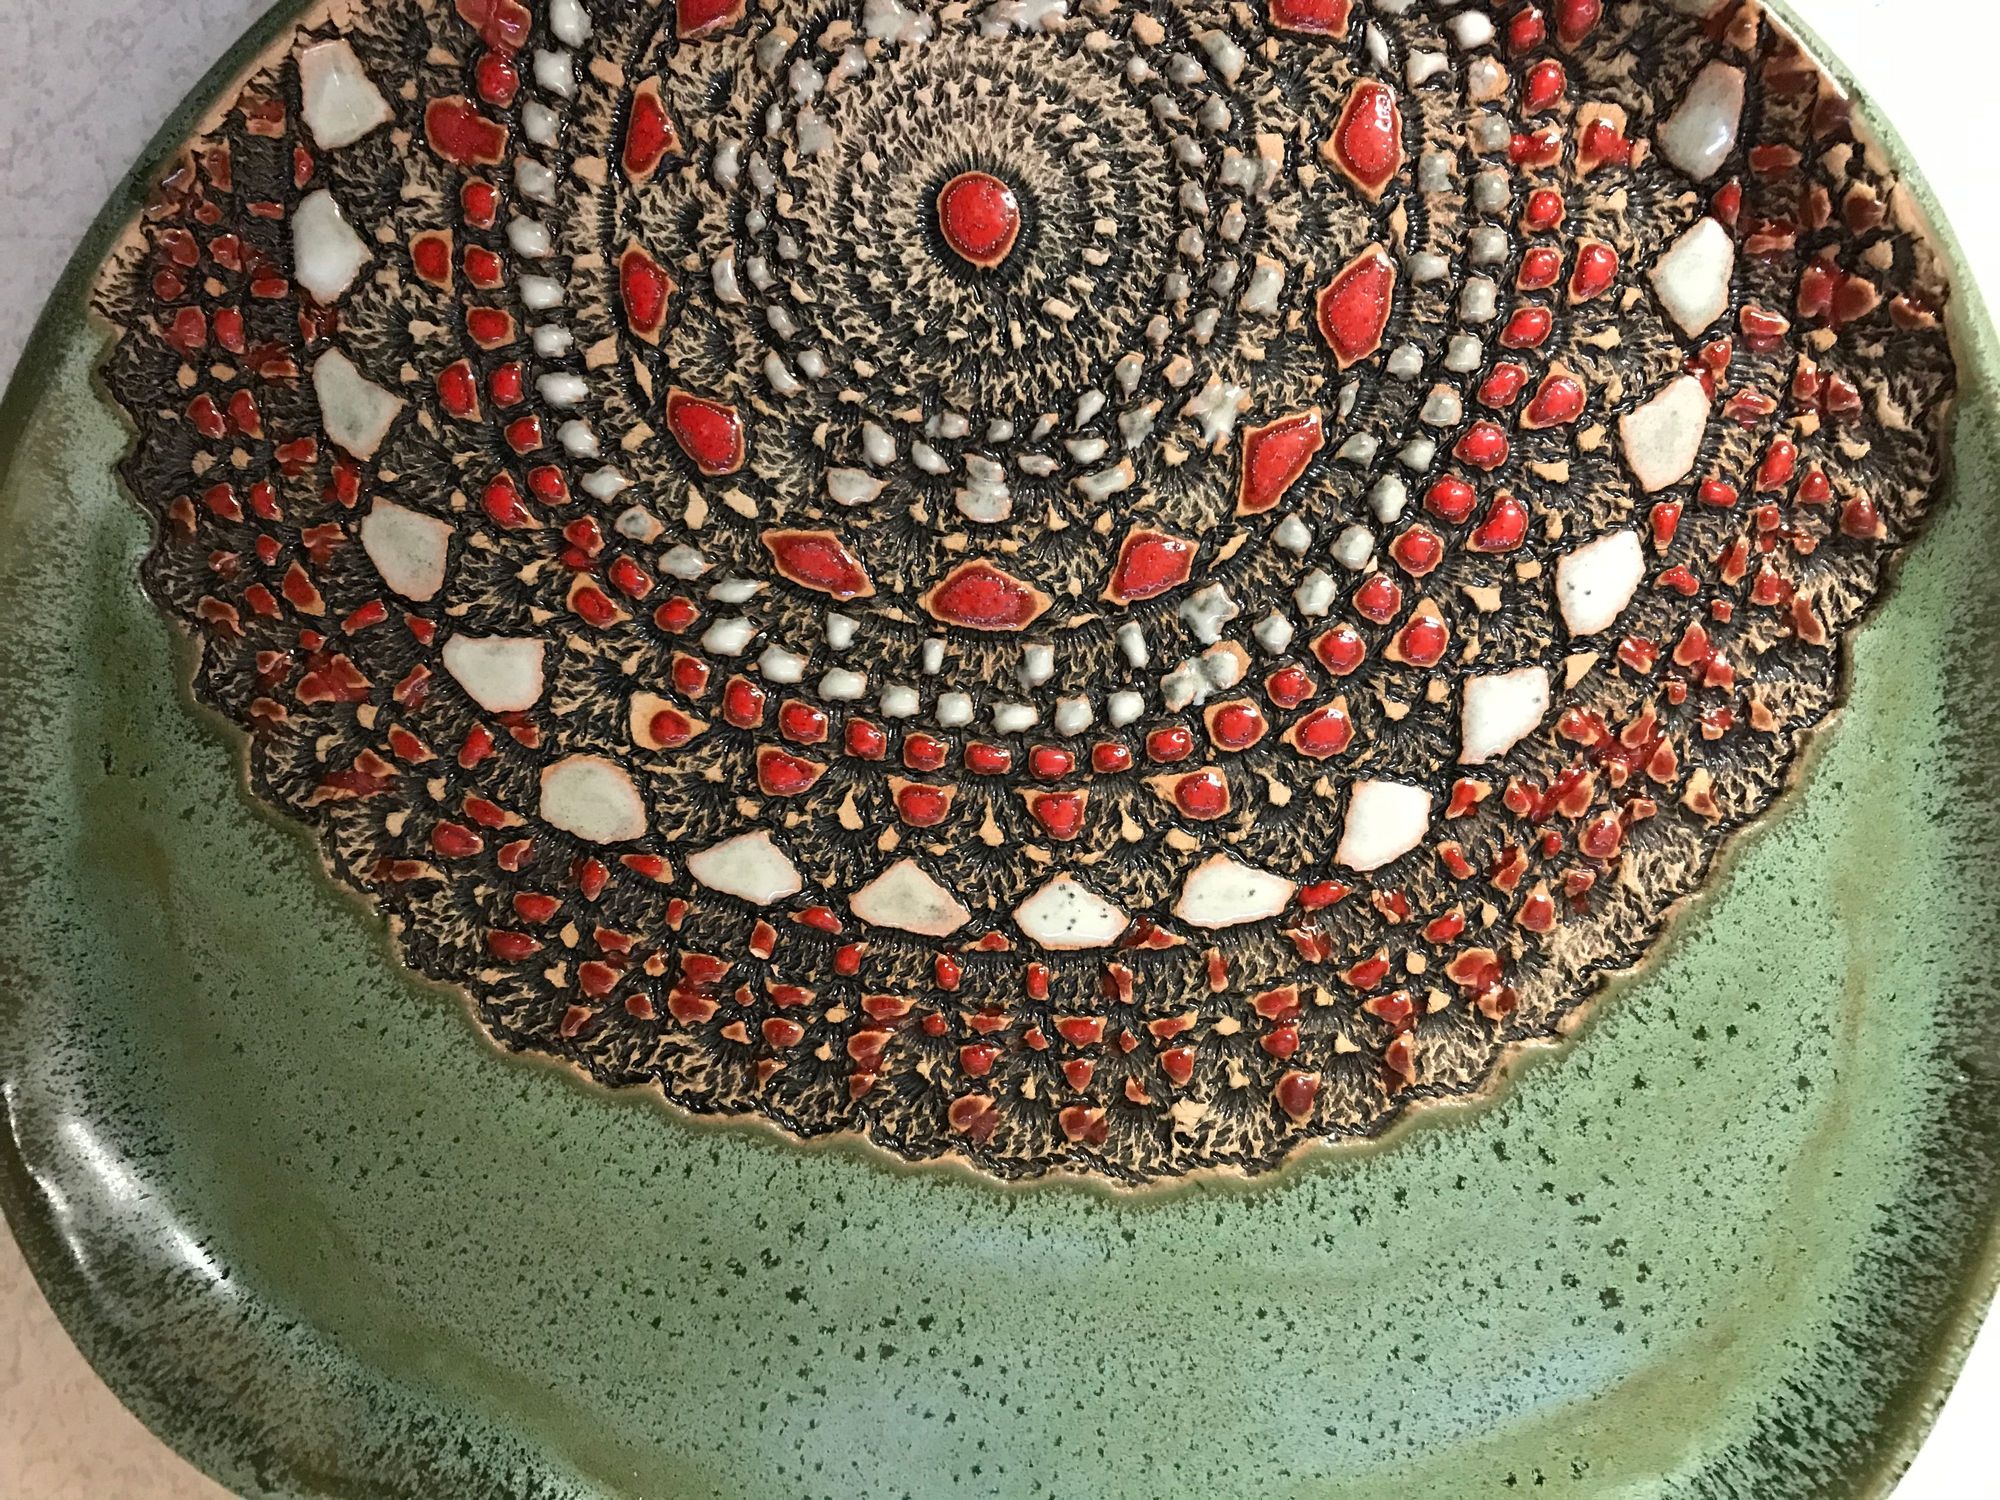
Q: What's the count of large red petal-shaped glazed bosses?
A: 11